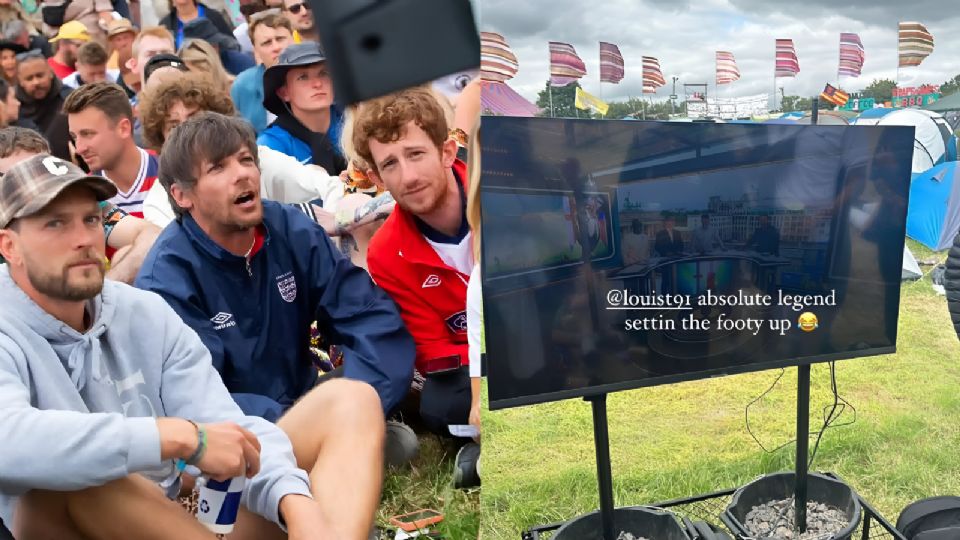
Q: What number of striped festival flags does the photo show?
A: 8